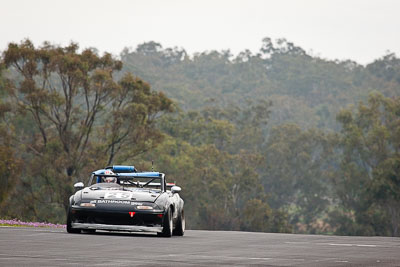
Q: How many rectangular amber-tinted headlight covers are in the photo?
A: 2